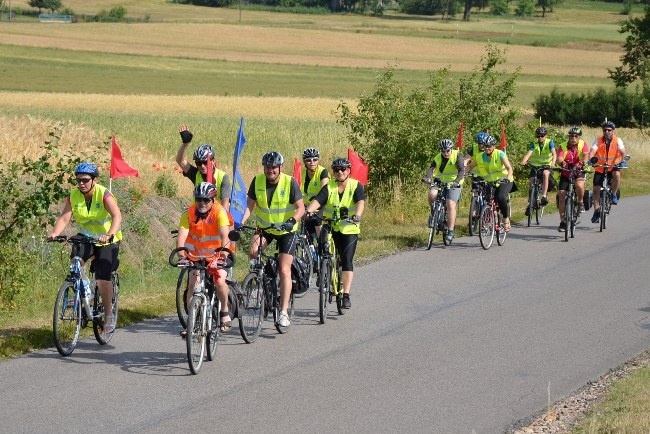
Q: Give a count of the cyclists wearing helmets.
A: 12